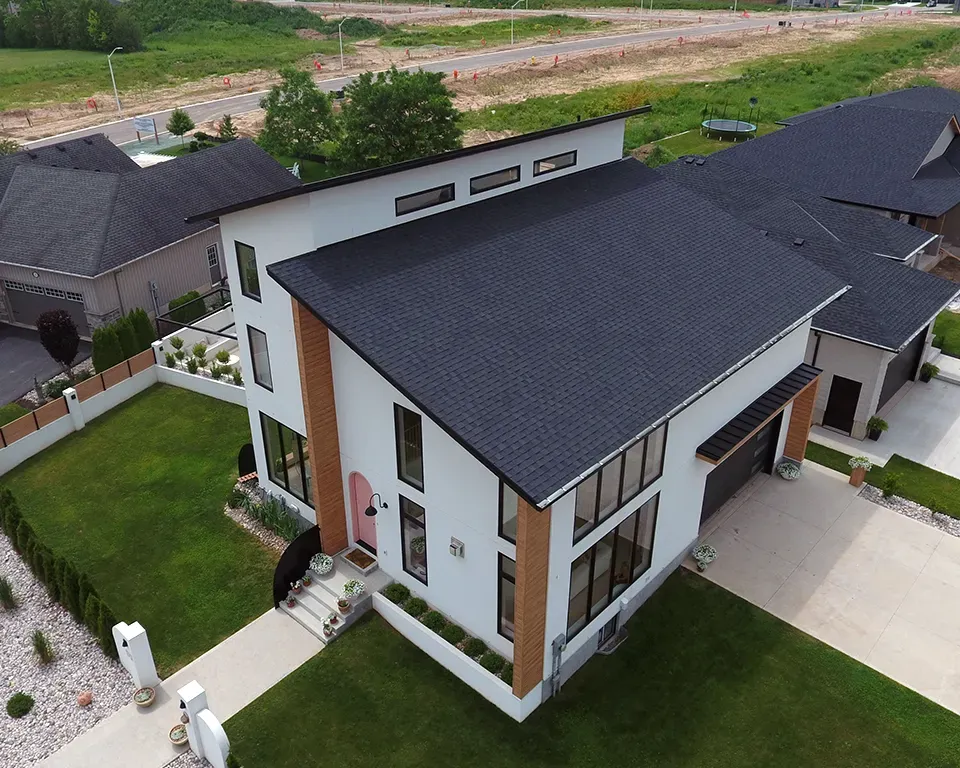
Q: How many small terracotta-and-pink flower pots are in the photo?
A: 6